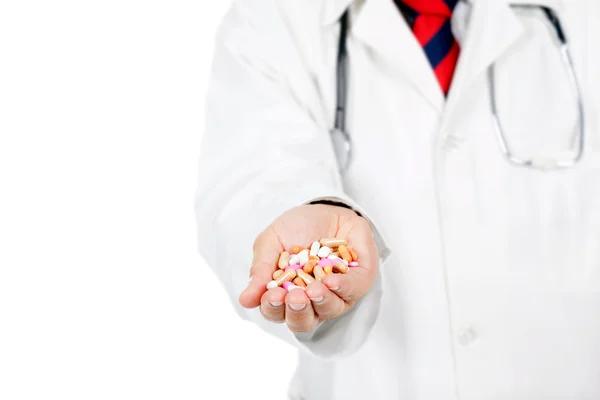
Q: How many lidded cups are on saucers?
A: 0